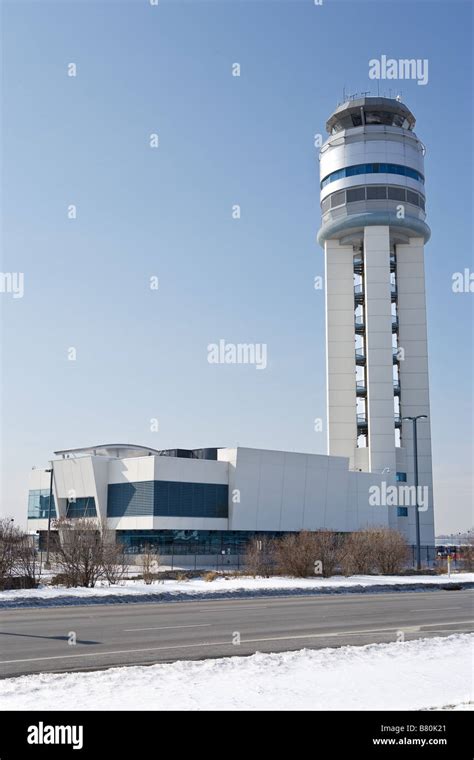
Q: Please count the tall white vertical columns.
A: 3